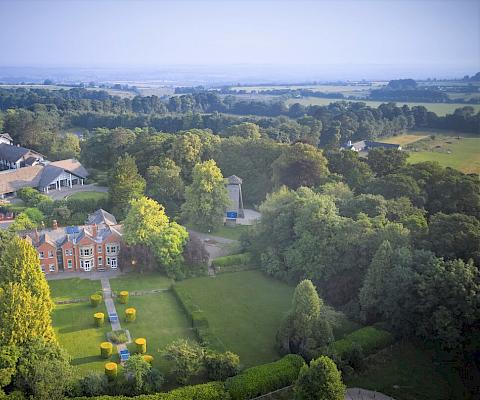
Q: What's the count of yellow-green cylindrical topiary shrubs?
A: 8